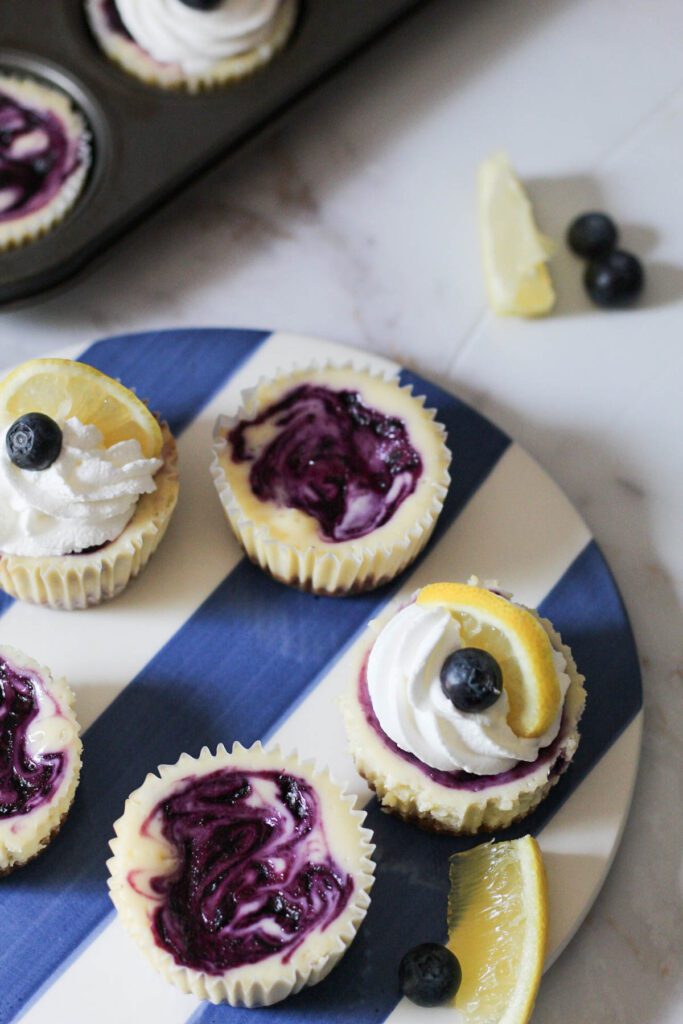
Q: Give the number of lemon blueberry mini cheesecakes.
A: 7